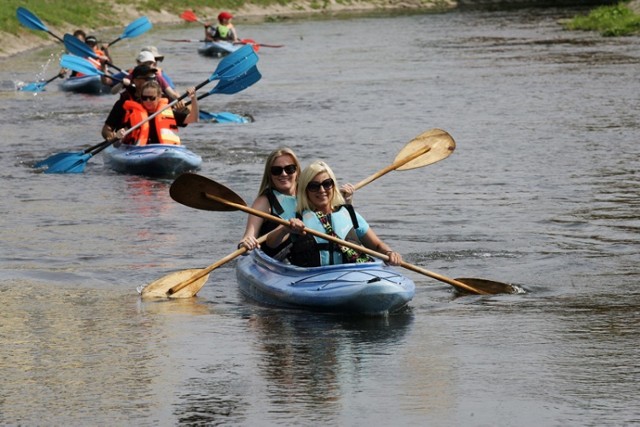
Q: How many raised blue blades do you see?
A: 6